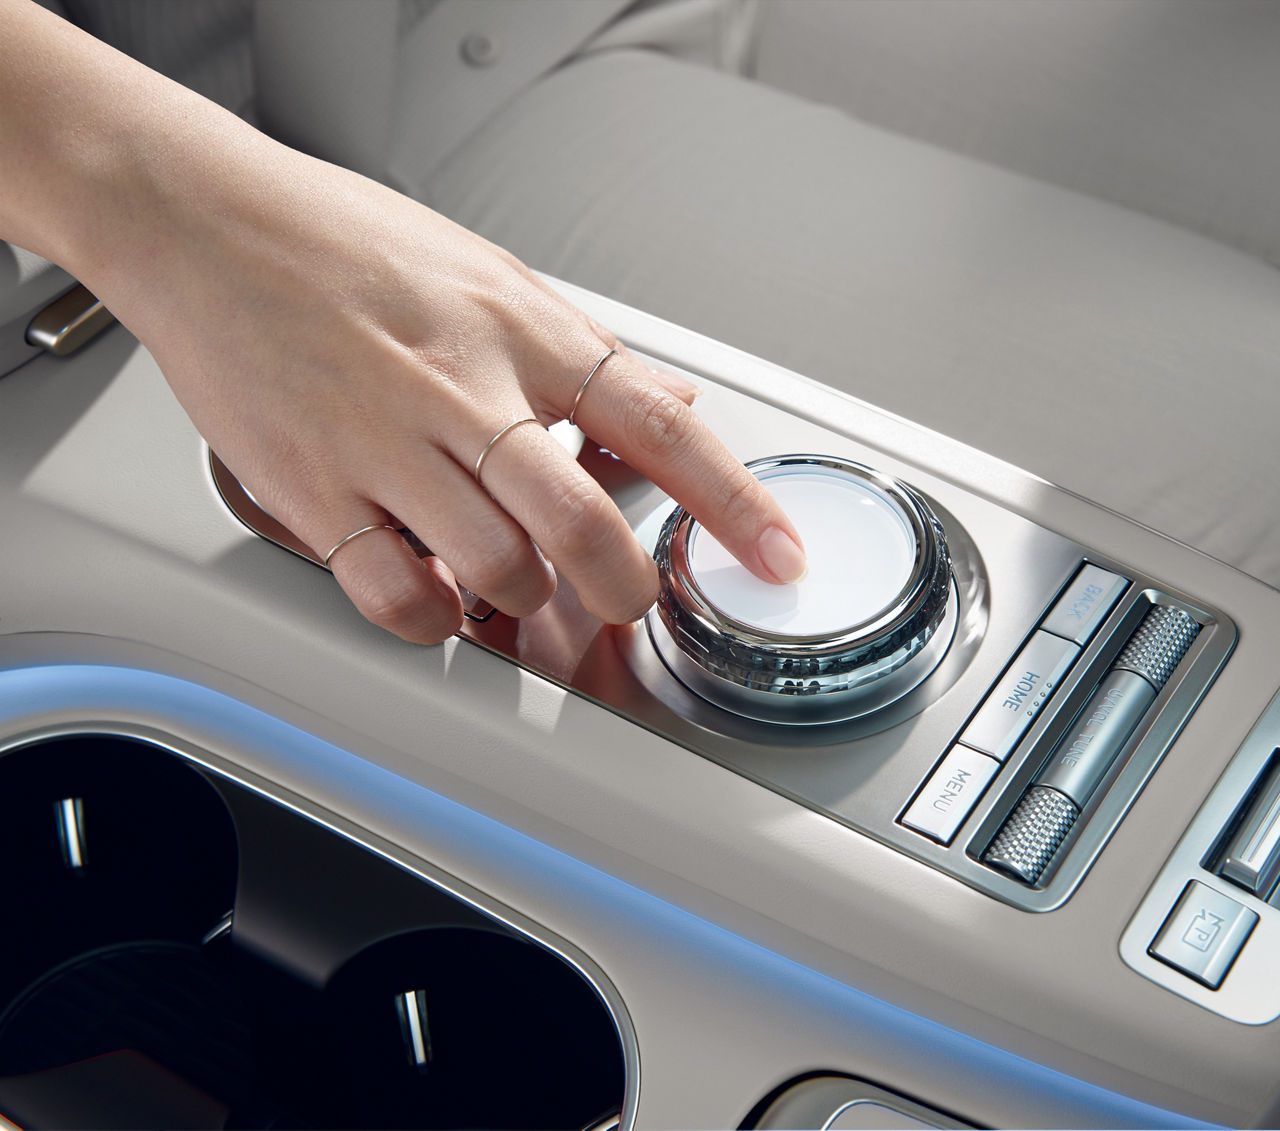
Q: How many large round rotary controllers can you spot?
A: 1